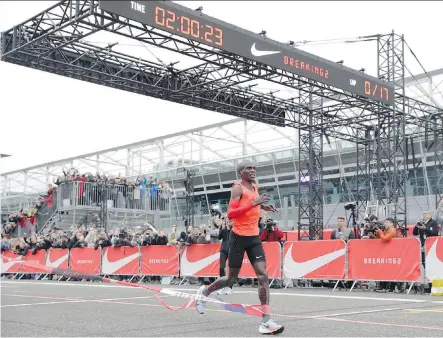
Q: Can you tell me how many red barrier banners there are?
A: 11